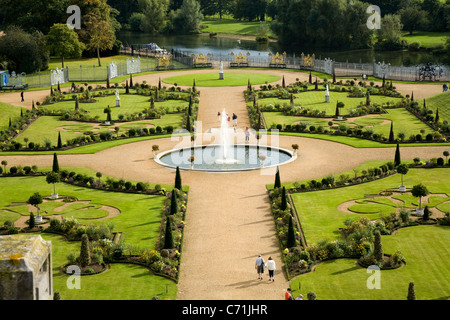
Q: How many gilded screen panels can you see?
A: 5